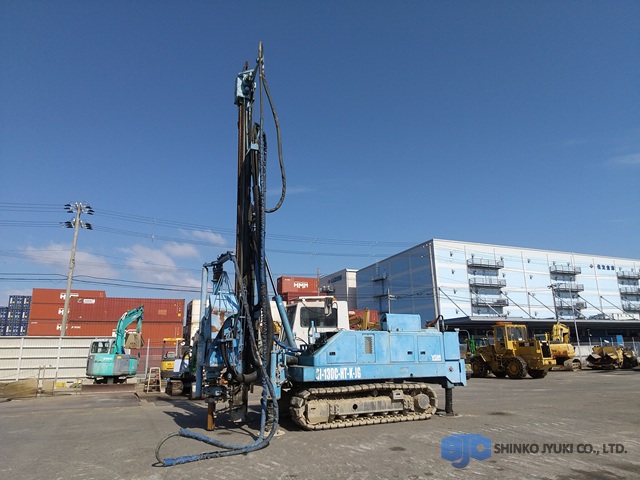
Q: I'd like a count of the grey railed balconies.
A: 9